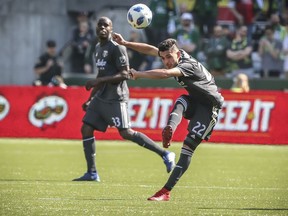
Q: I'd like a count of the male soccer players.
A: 2